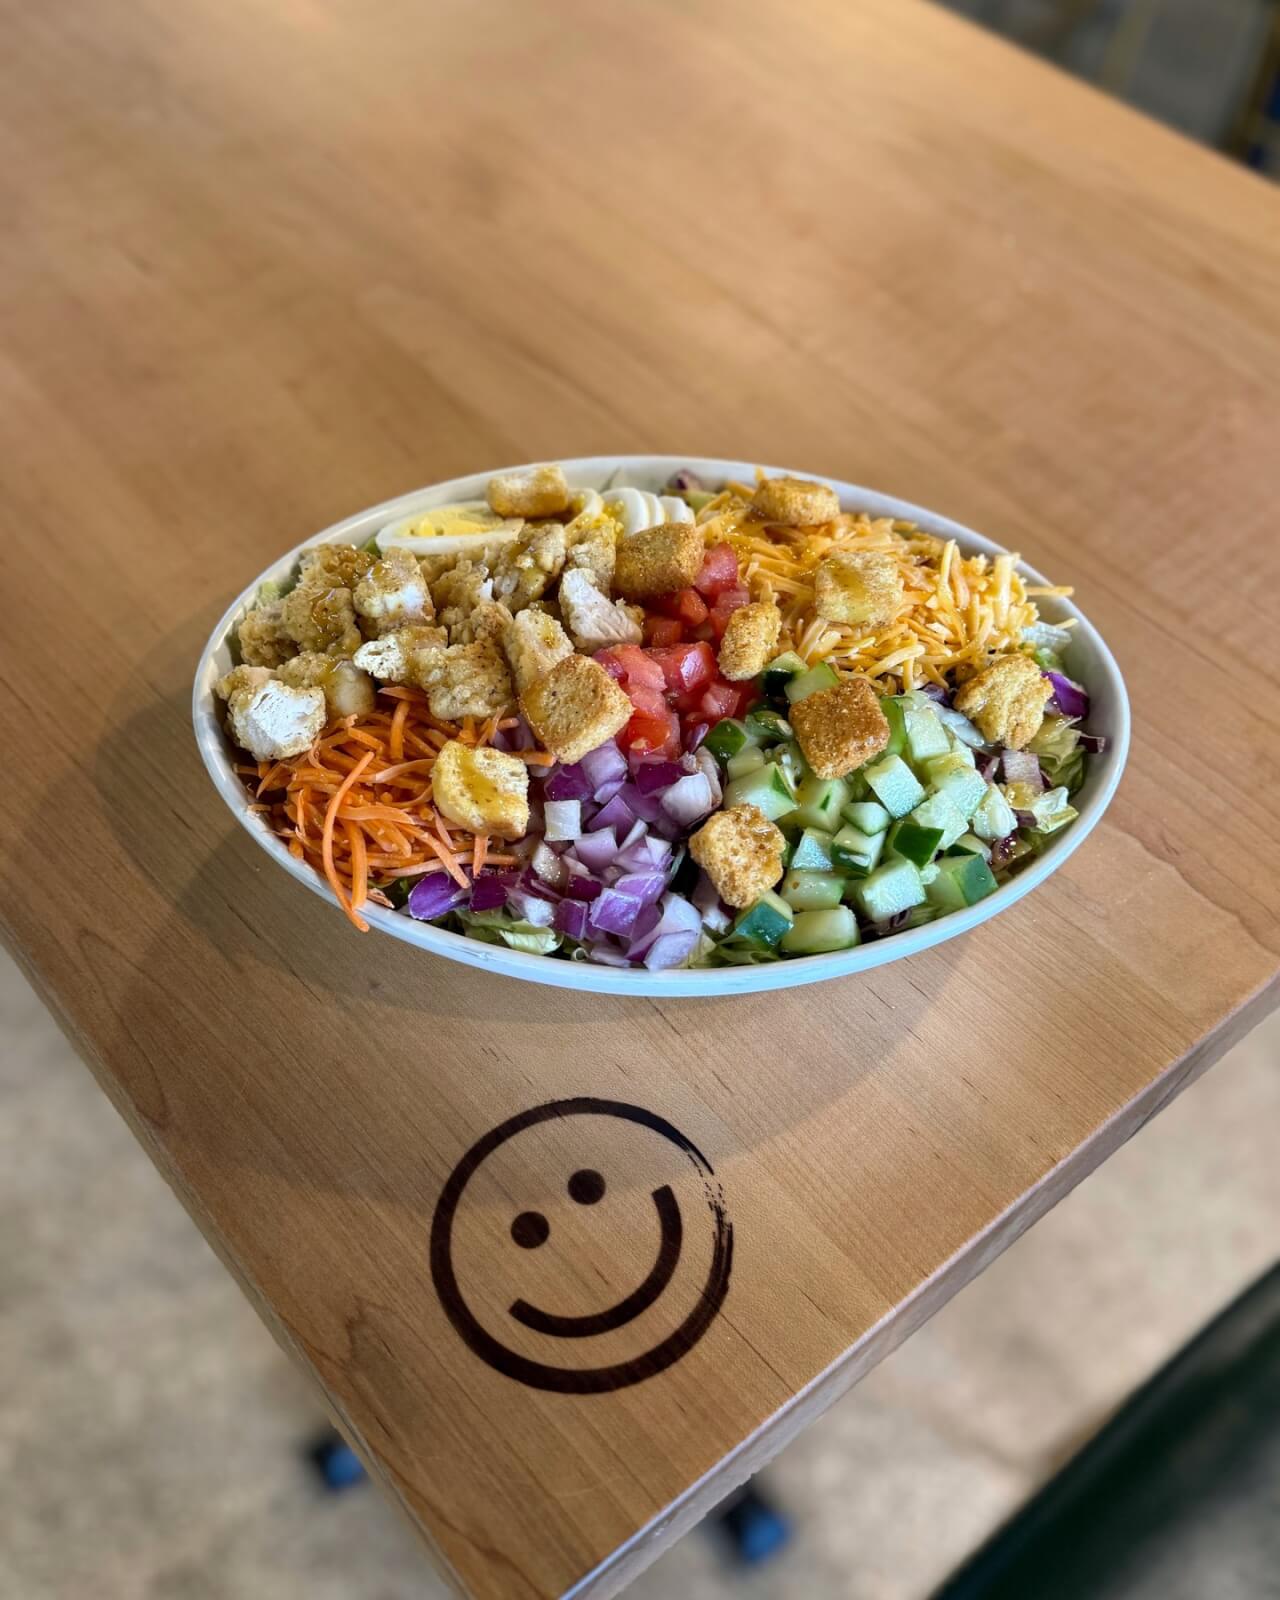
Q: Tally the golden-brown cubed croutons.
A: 10